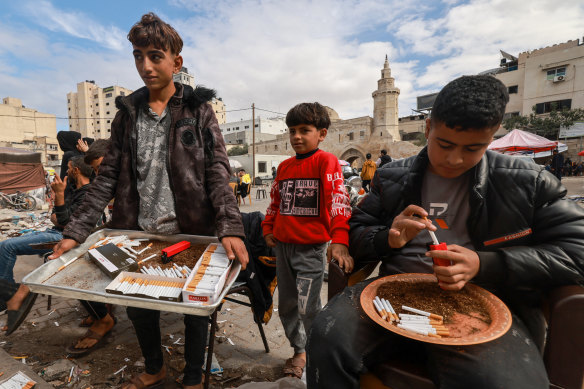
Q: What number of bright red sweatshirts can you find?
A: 1